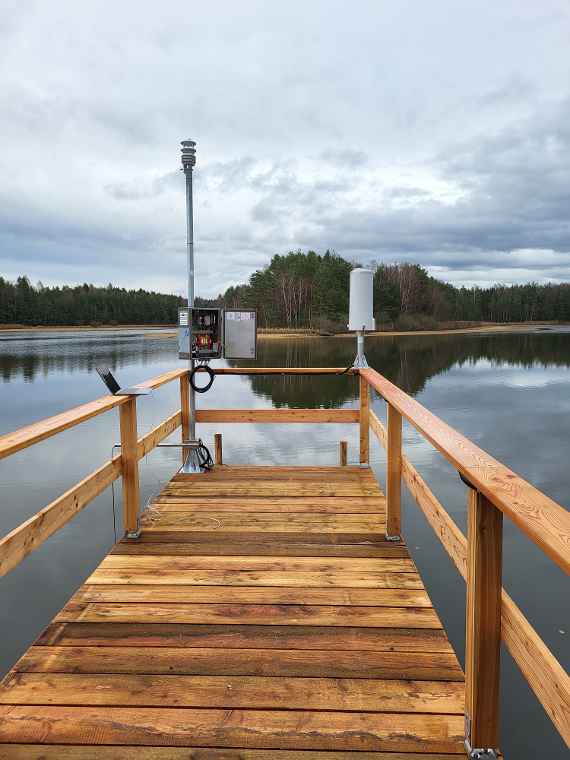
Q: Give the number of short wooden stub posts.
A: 2